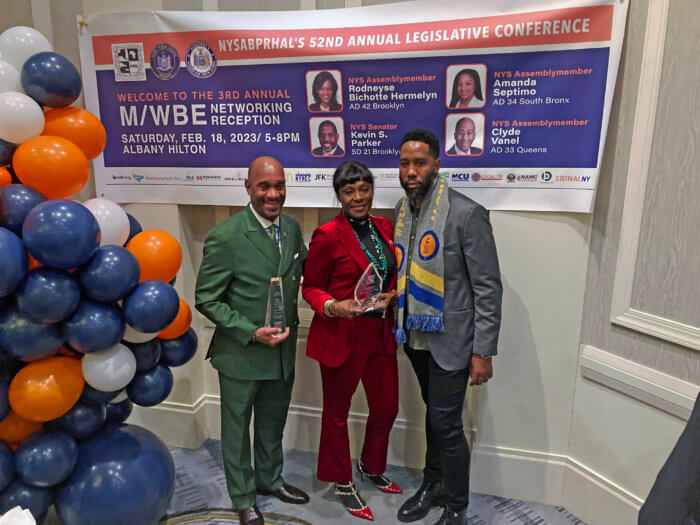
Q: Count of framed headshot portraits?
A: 4